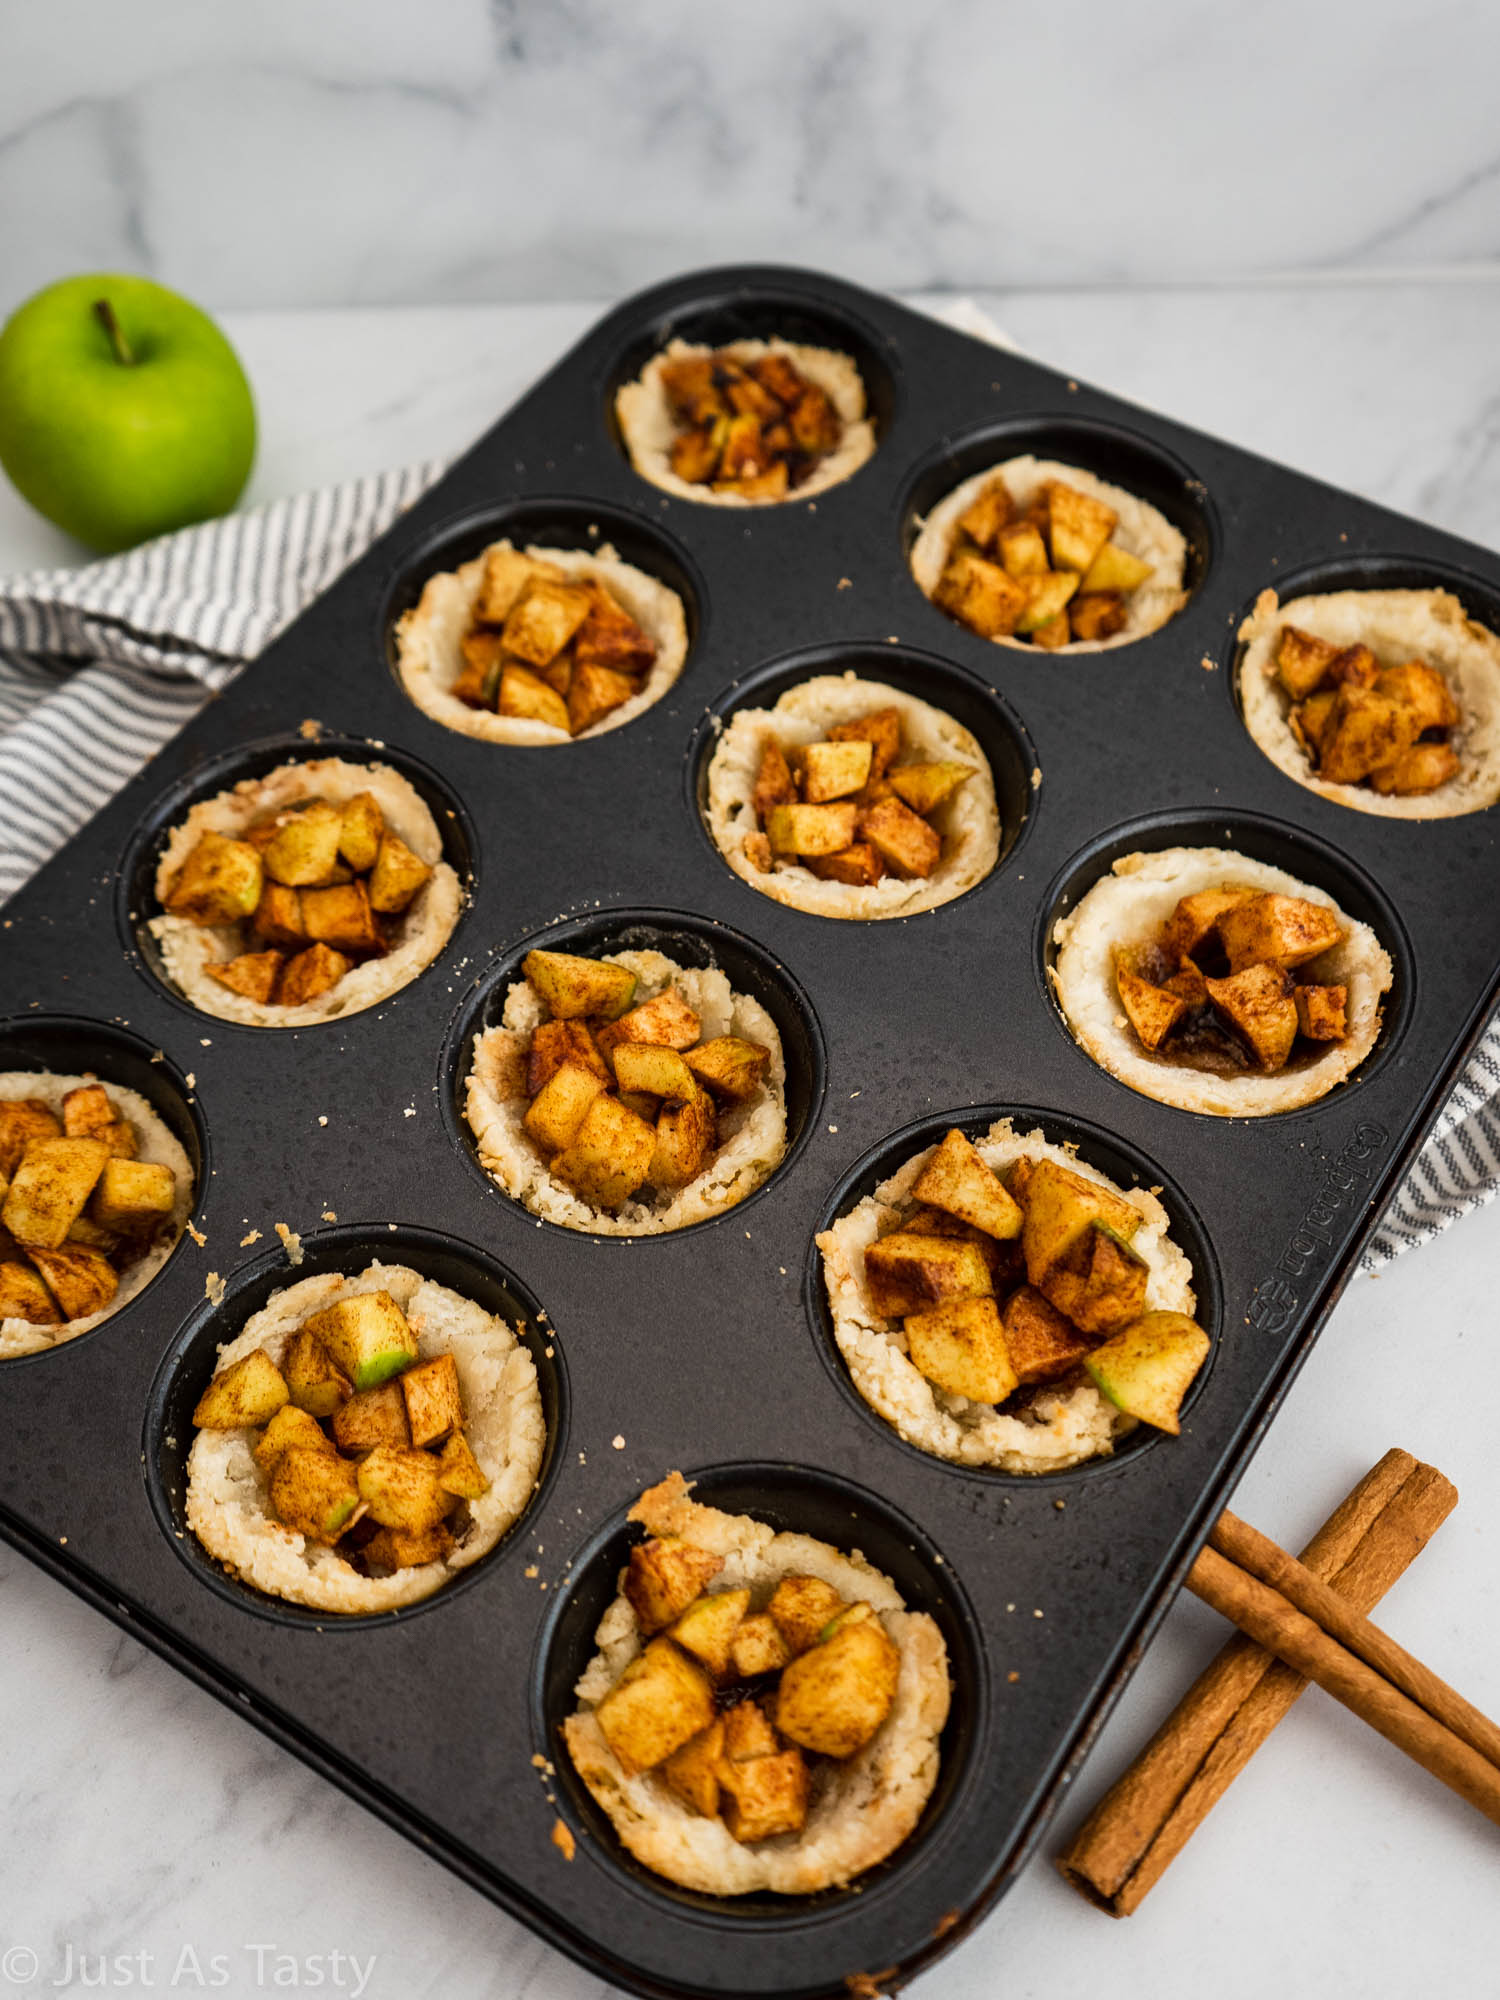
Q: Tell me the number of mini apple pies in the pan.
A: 12